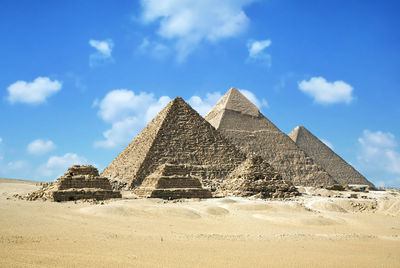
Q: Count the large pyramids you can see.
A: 3